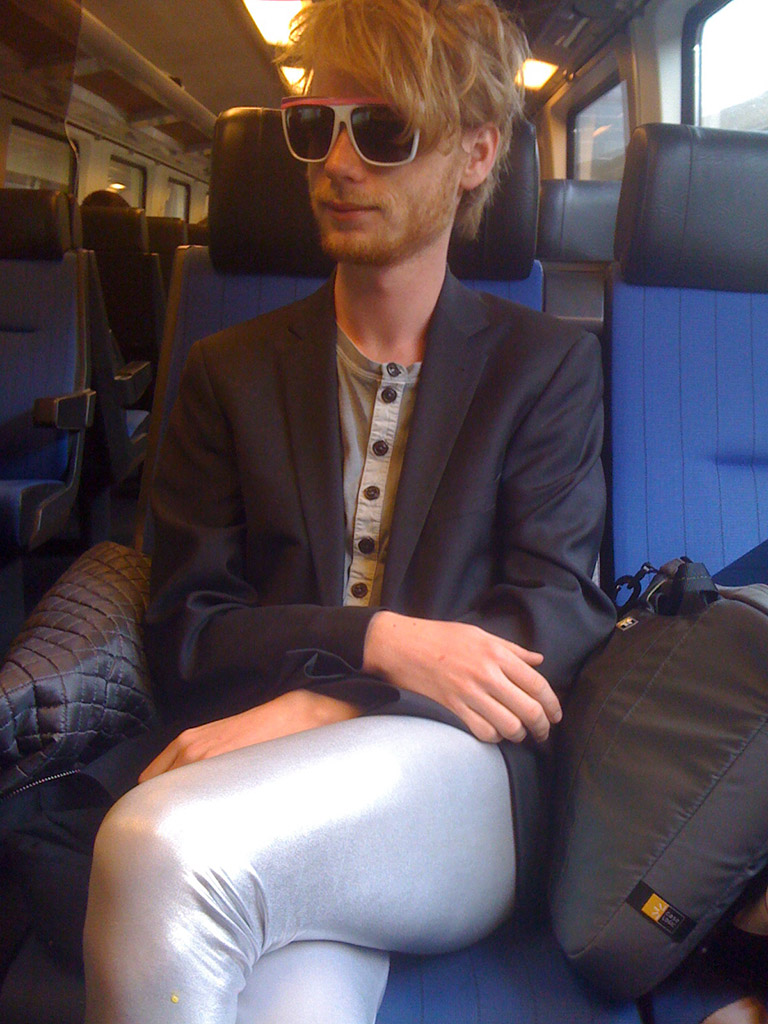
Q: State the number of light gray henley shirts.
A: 1